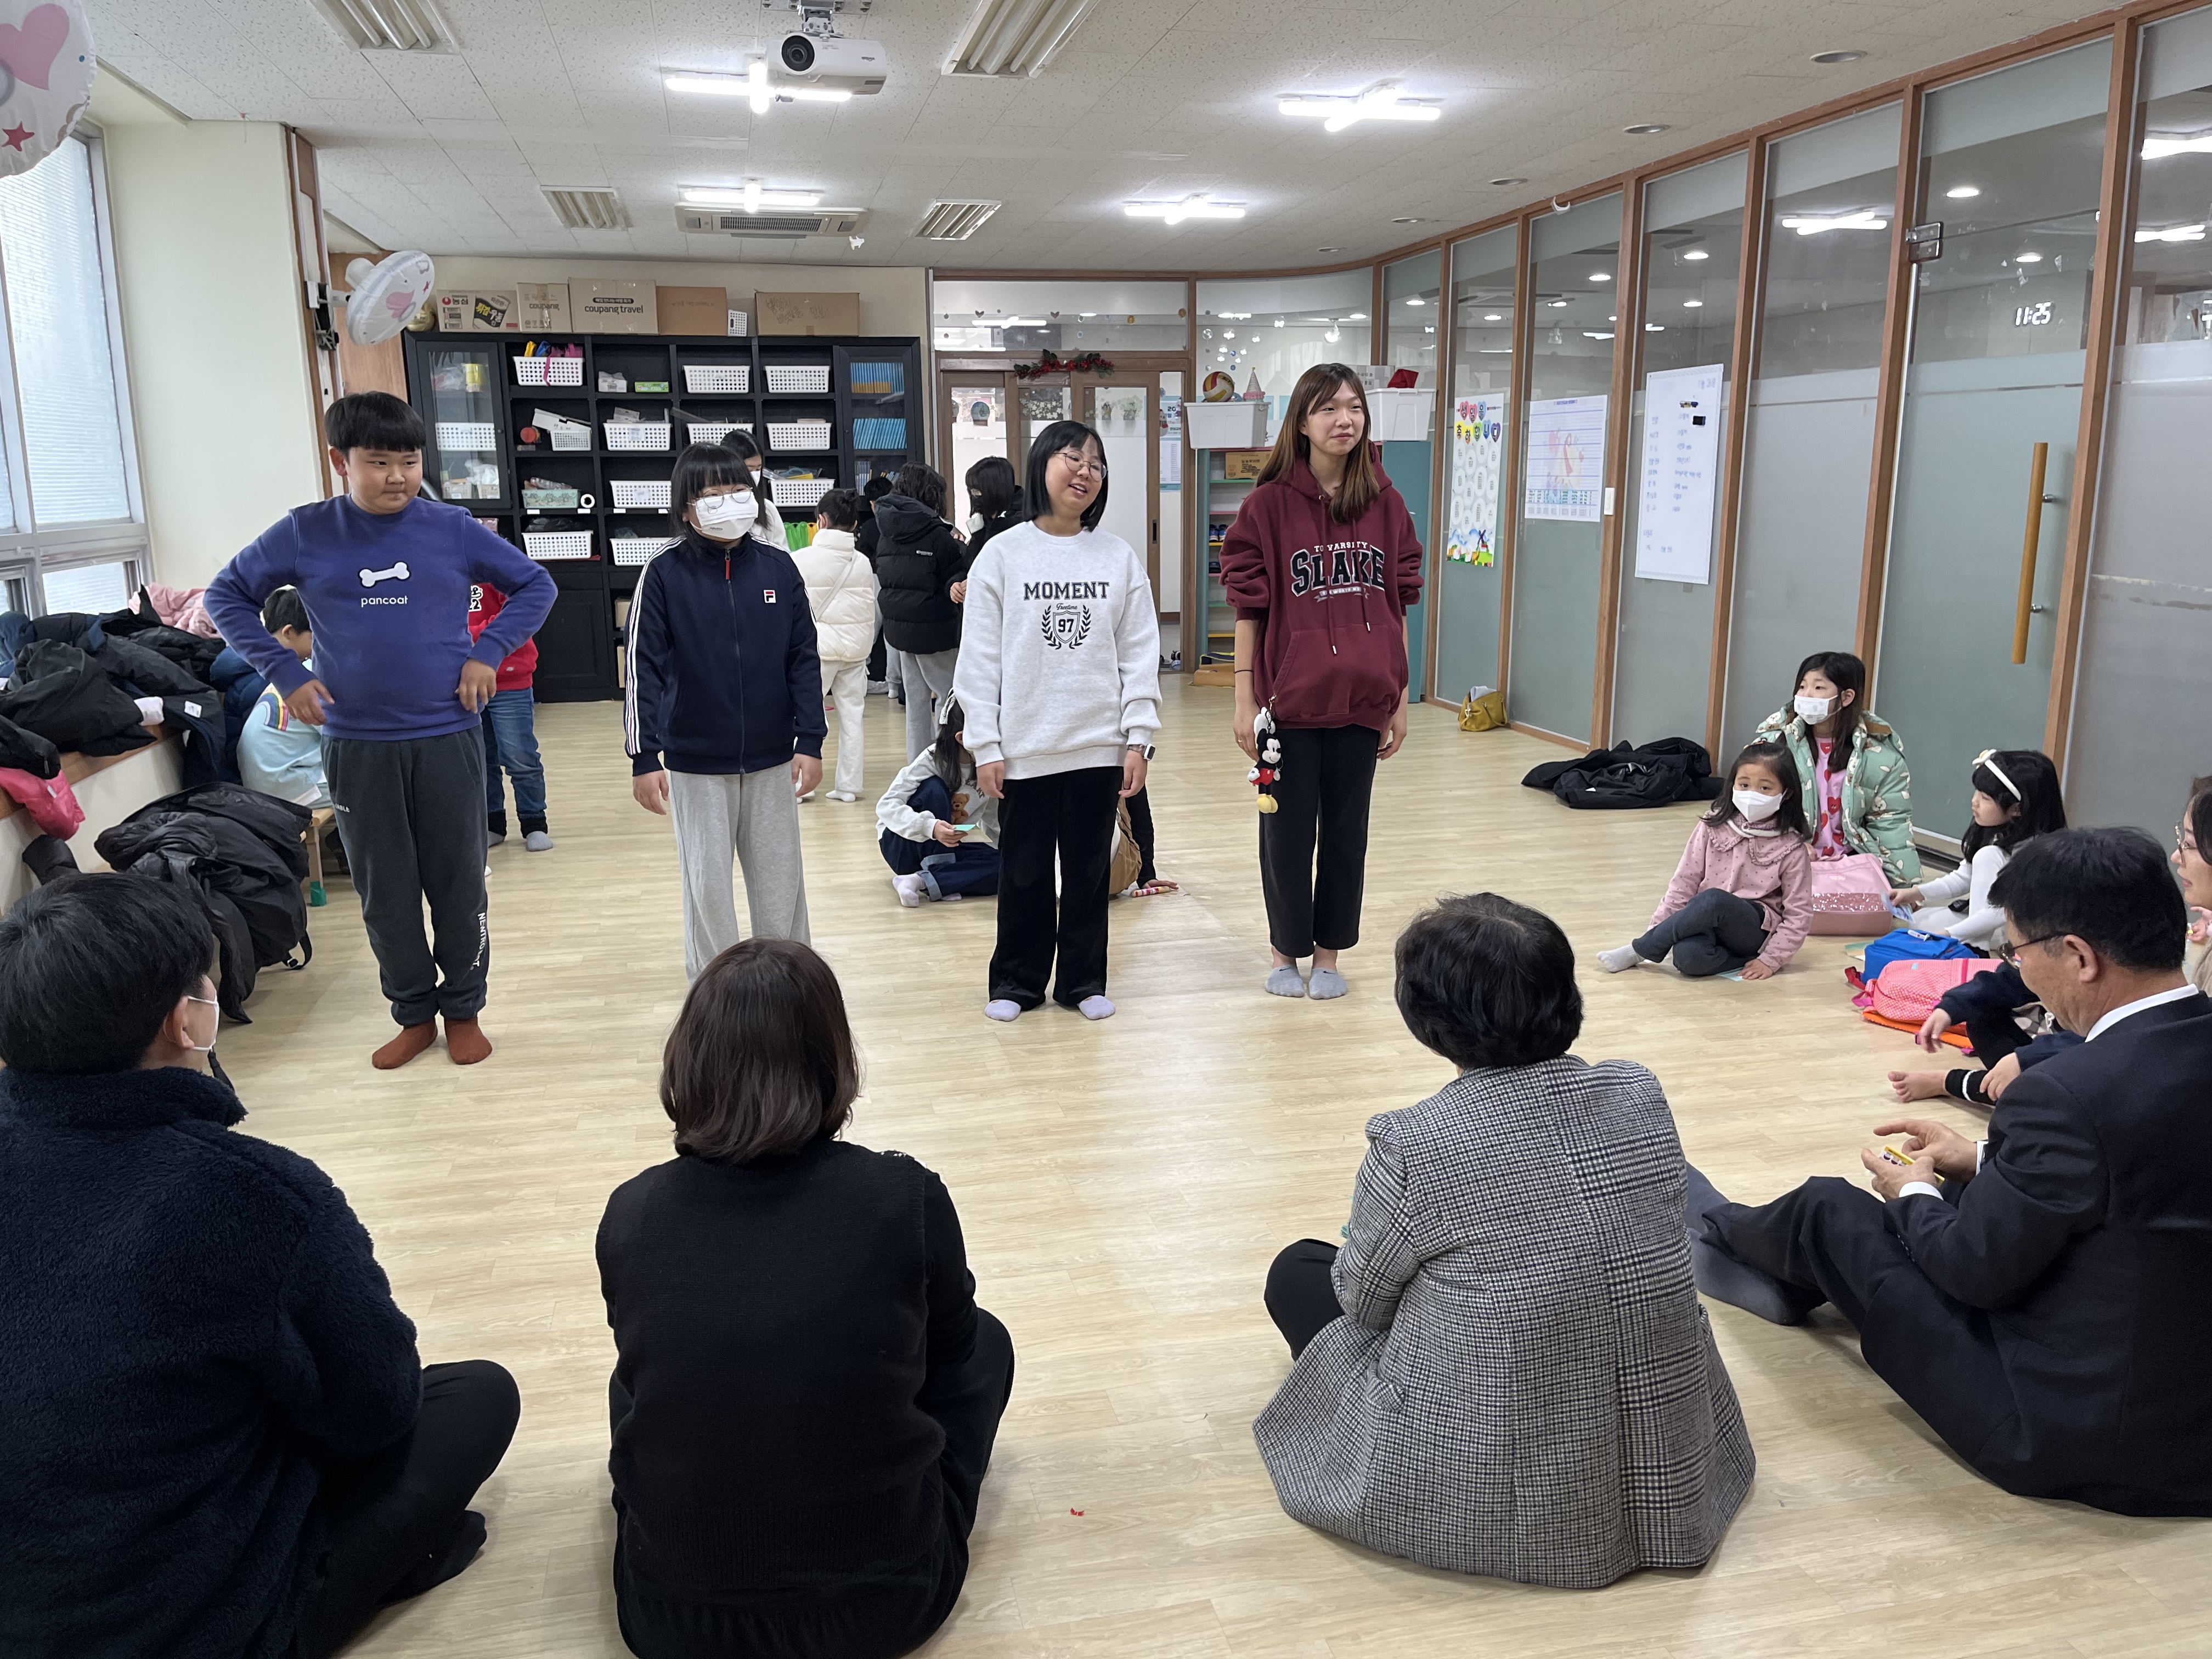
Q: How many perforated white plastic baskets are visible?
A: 13